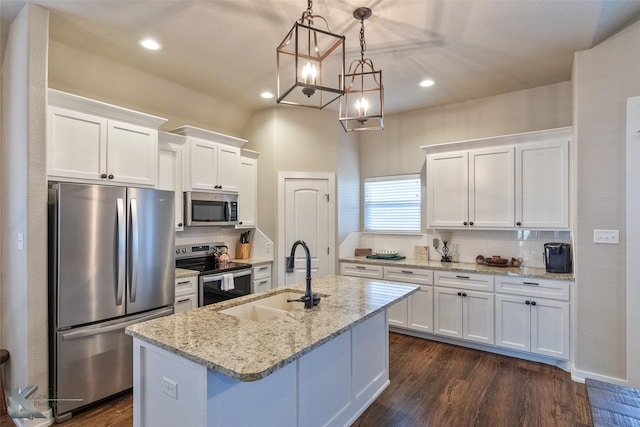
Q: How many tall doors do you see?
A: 1